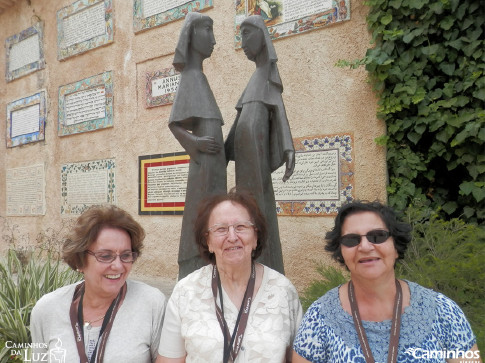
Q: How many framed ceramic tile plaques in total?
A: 11